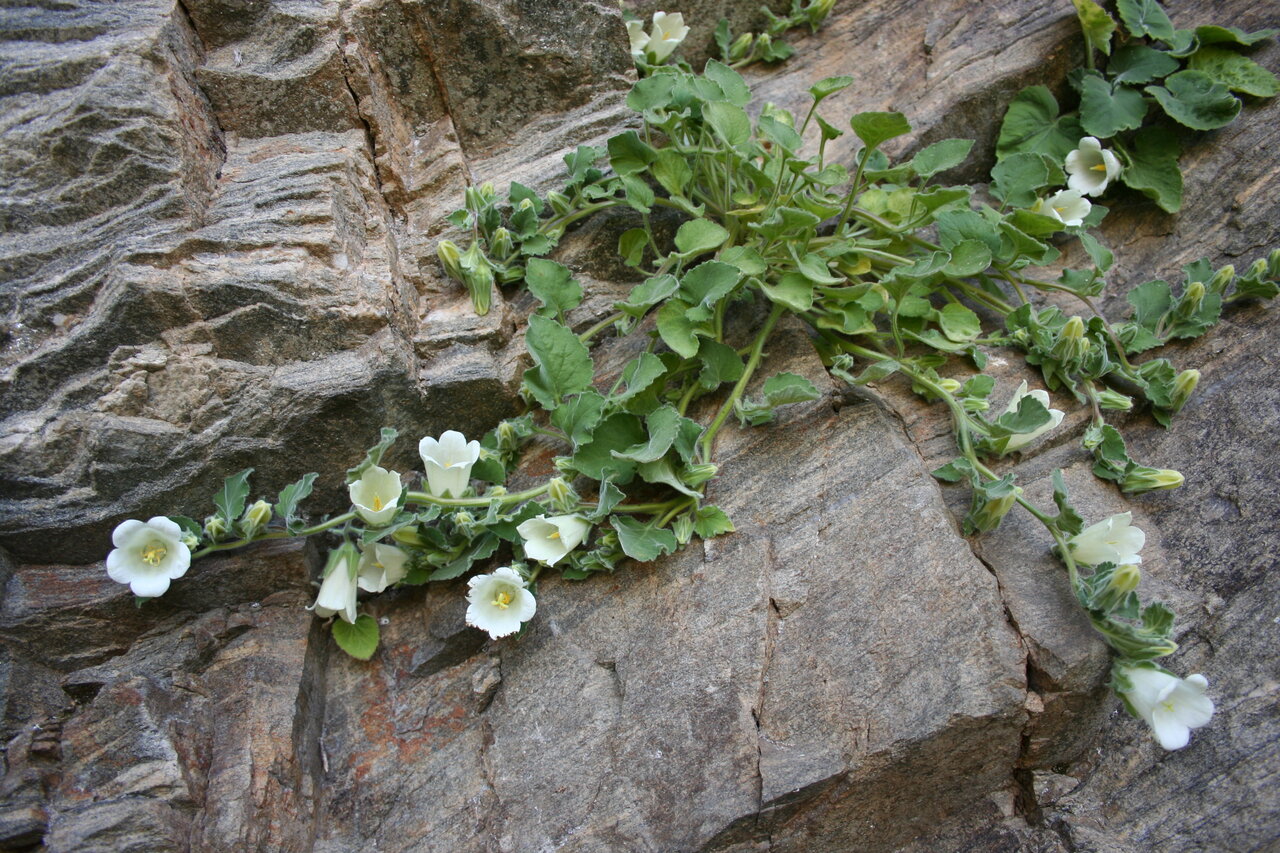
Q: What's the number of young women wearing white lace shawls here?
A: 0